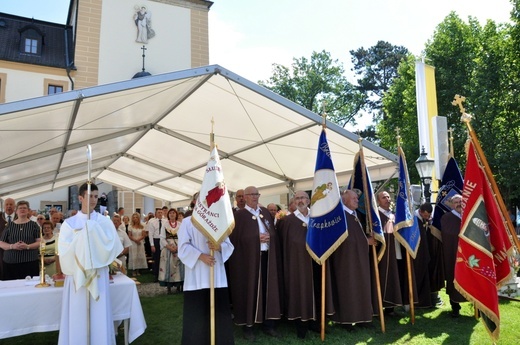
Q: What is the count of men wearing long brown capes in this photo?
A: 6